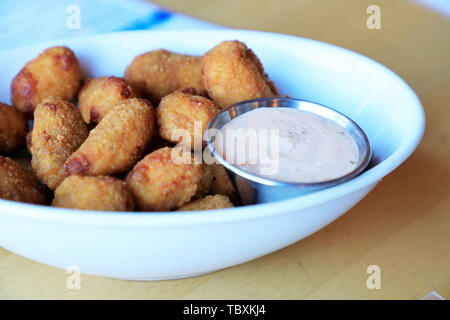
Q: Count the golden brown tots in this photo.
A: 13